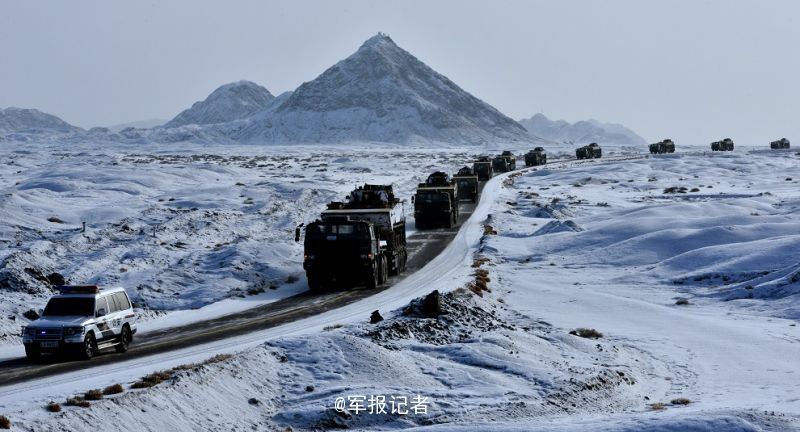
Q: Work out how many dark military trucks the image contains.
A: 10